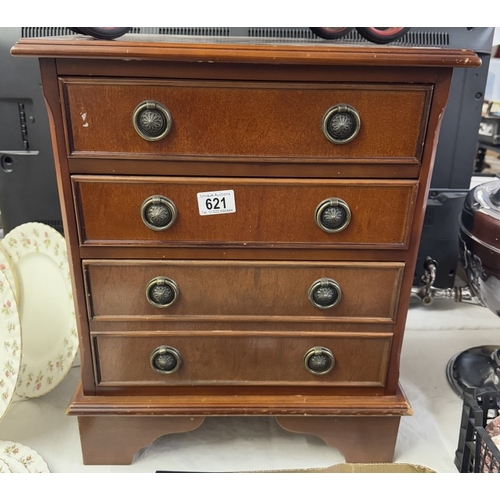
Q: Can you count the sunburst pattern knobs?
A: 8